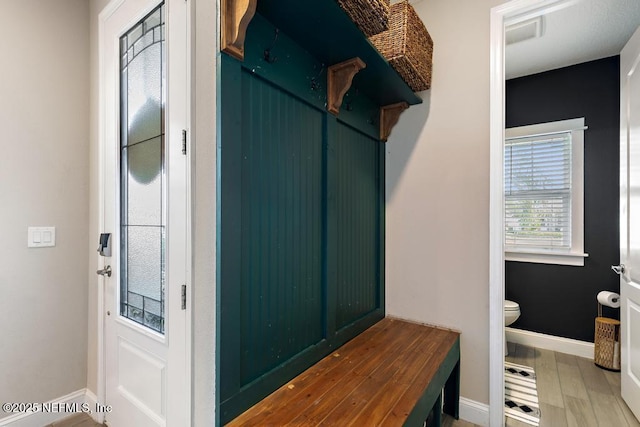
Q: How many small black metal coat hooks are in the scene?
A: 4